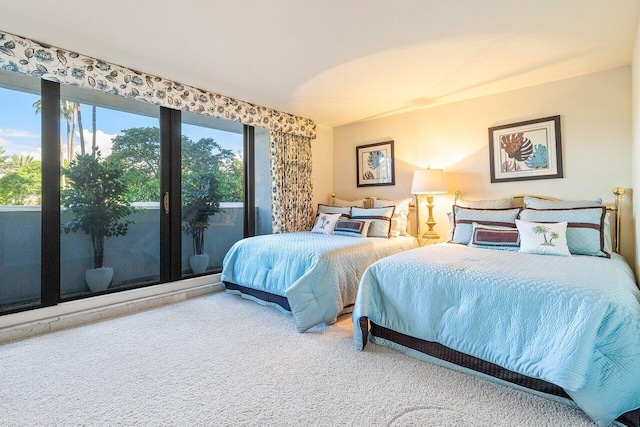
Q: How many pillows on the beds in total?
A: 12